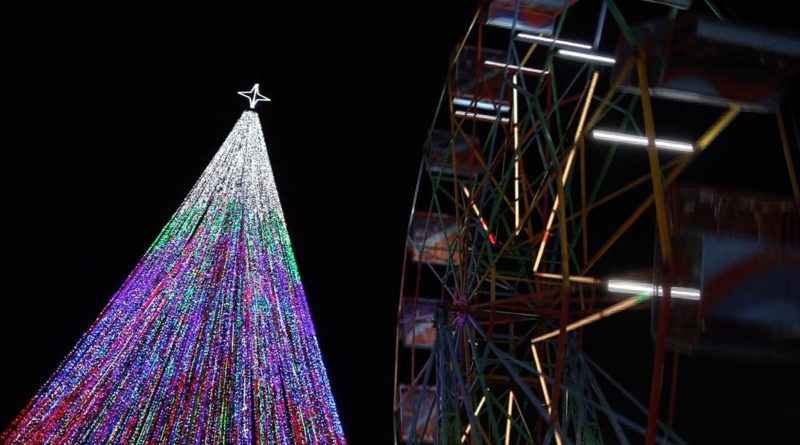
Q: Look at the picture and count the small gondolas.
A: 6